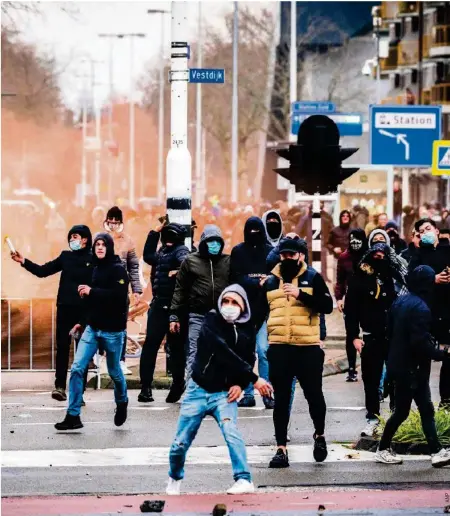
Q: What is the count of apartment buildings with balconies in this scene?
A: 1